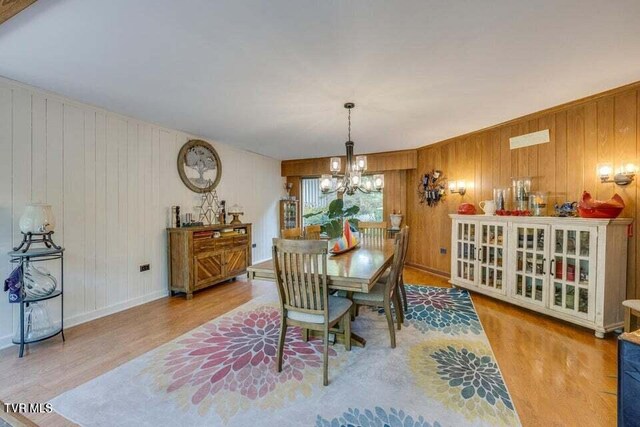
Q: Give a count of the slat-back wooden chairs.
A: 6